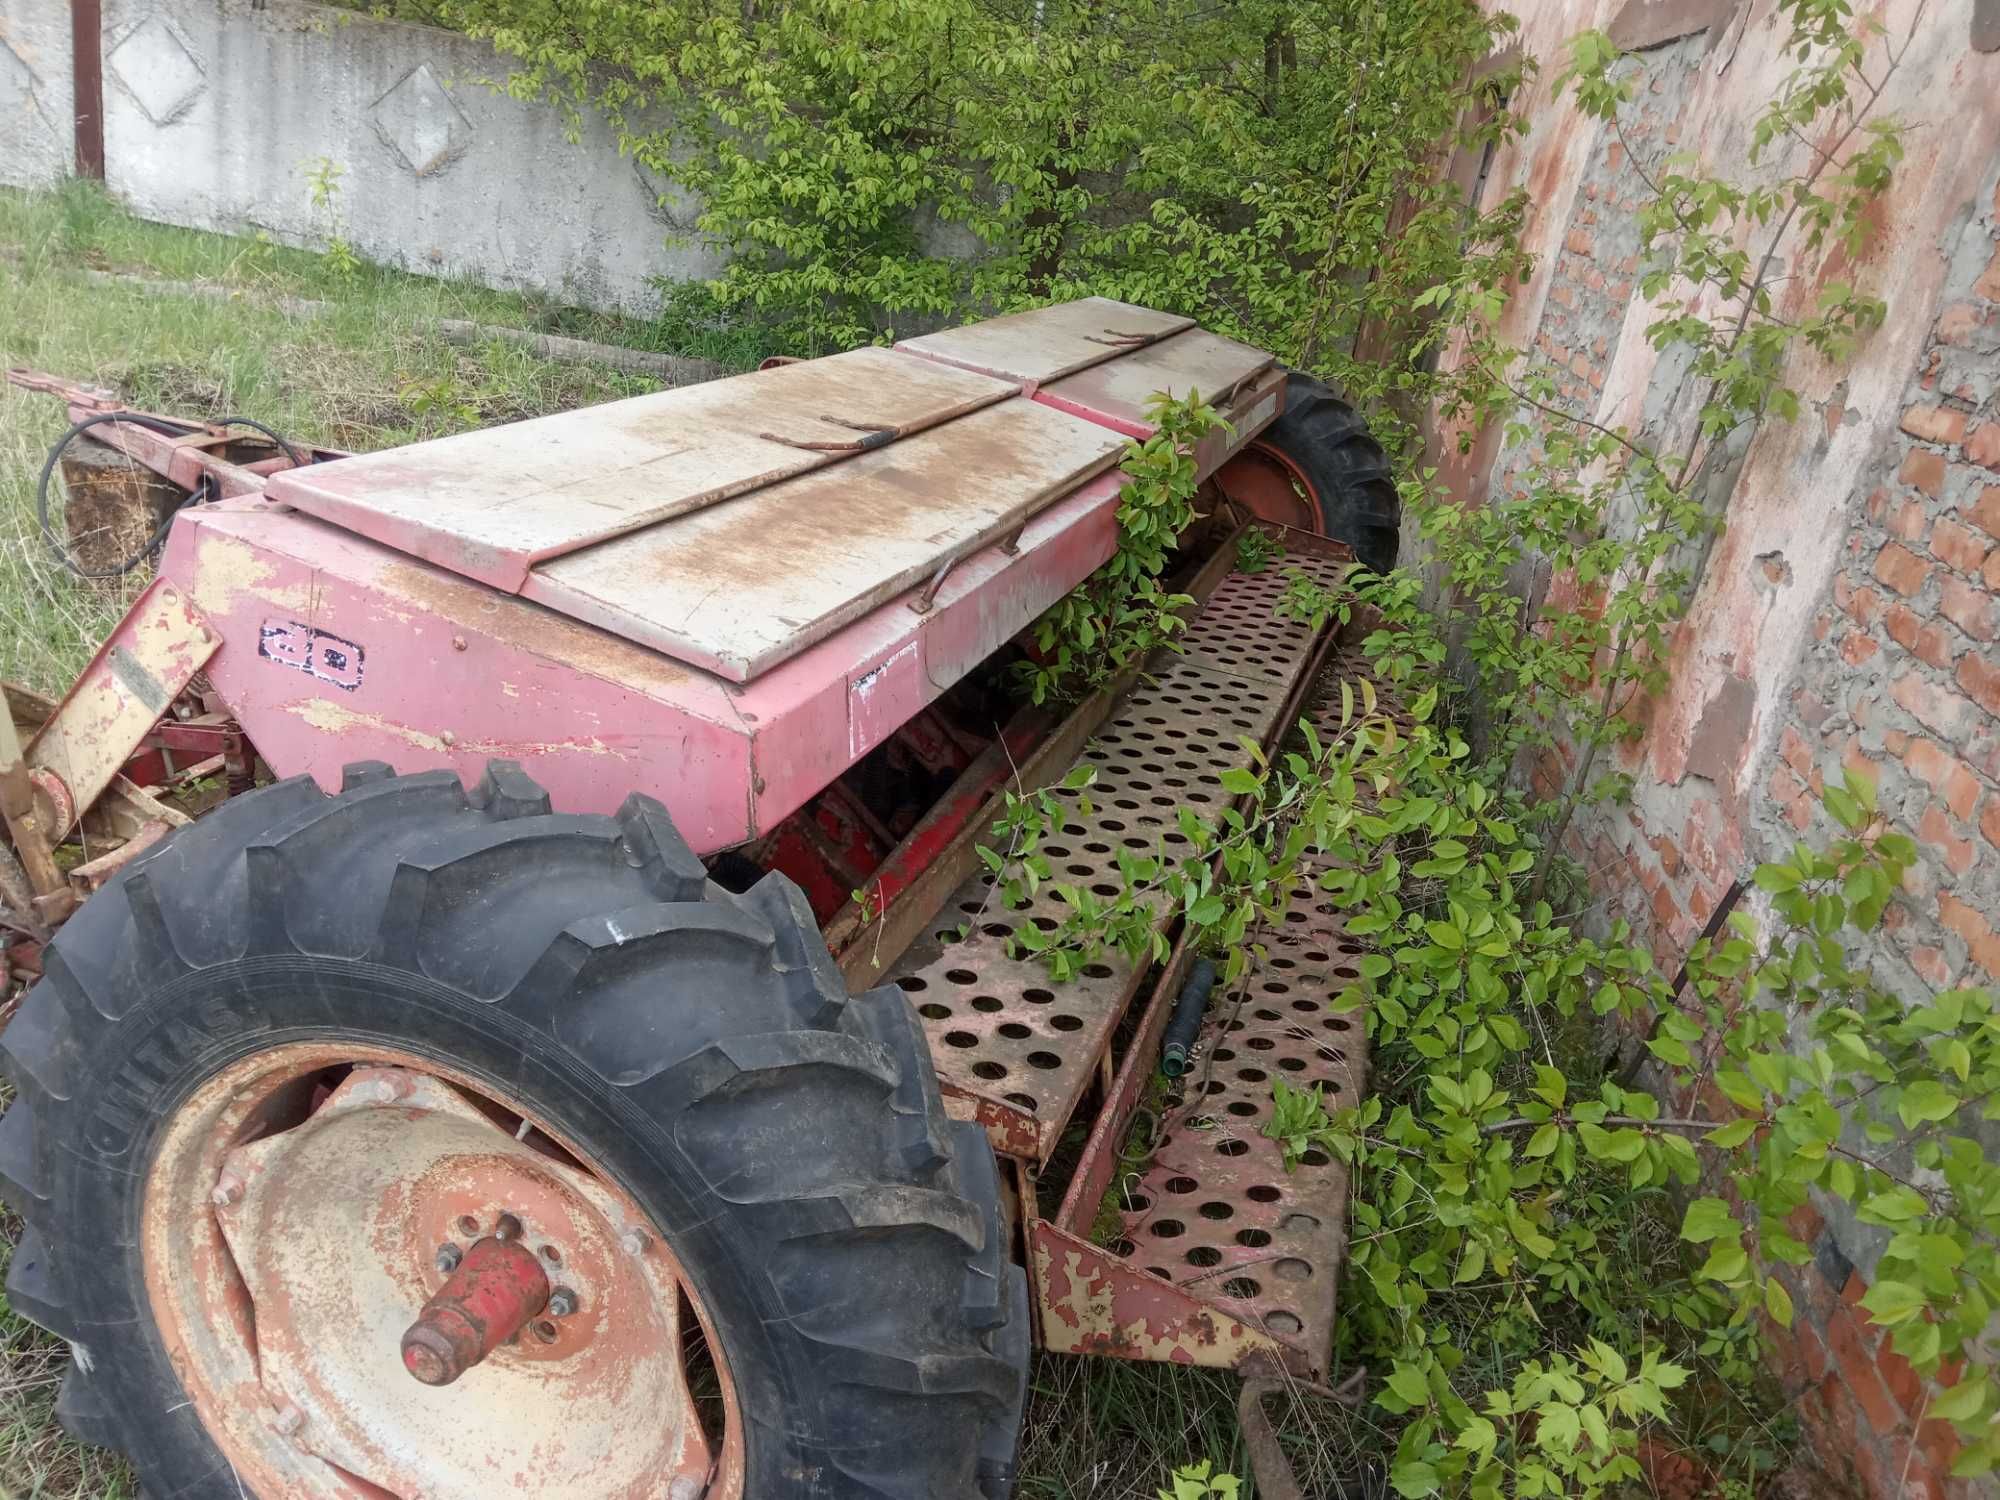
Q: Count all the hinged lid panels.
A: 4